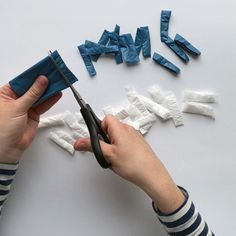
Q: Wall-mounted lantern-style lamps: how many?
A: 0